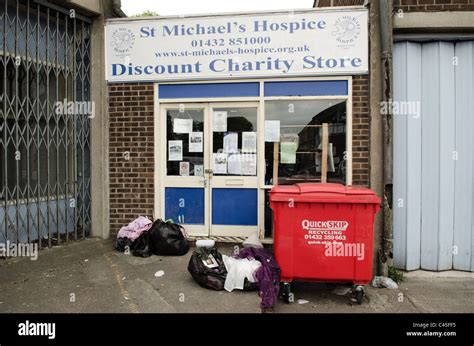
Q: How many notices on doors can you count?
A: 11